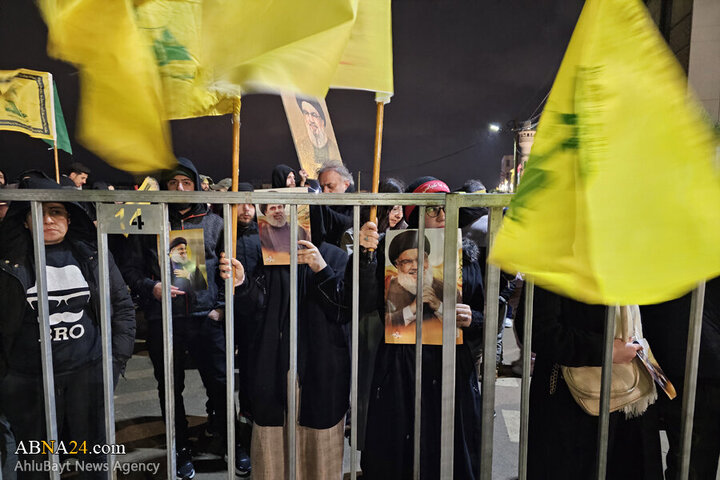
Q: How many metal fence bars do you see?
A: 12